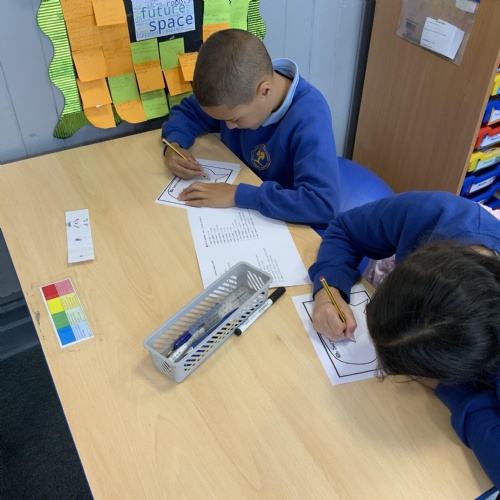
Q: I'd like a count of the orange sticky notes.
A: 13